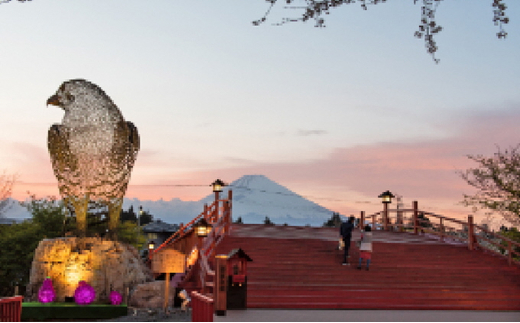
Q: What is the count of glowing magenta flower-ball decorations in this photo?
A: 3